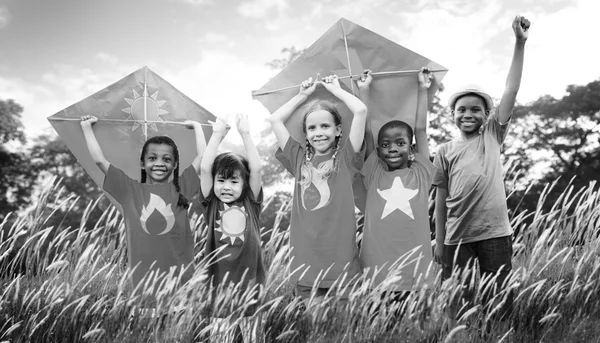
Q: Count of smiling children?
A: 5